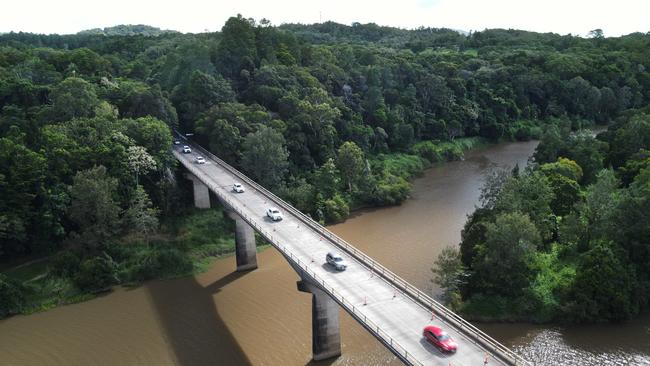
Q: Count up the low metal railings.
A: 2